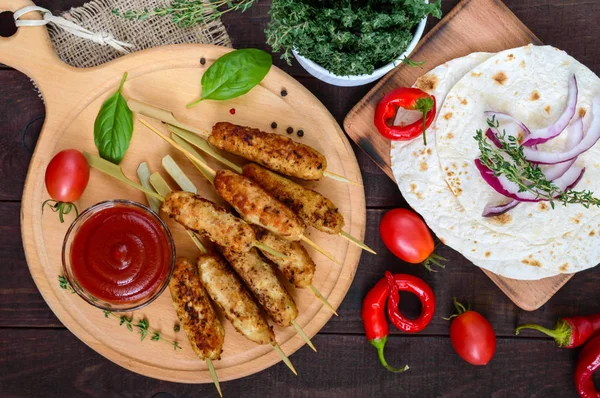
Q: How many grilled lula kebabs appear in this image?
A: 8